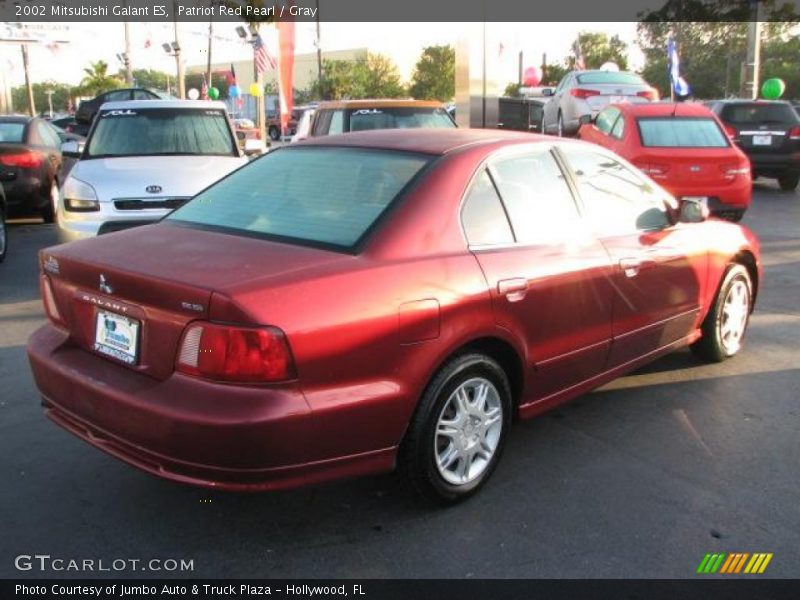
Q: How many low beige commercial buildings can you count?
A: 1